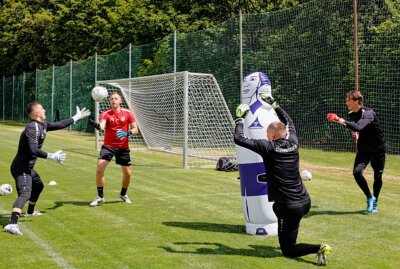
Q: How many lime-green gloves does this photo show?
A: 2